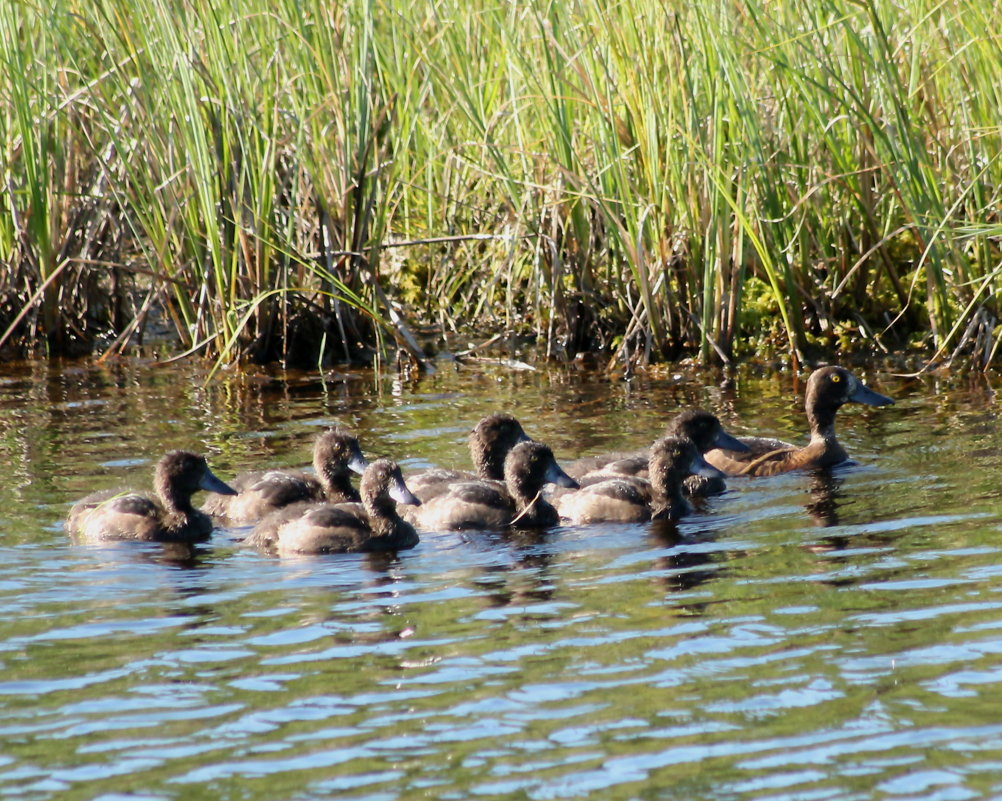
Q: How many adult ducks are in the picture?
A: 1